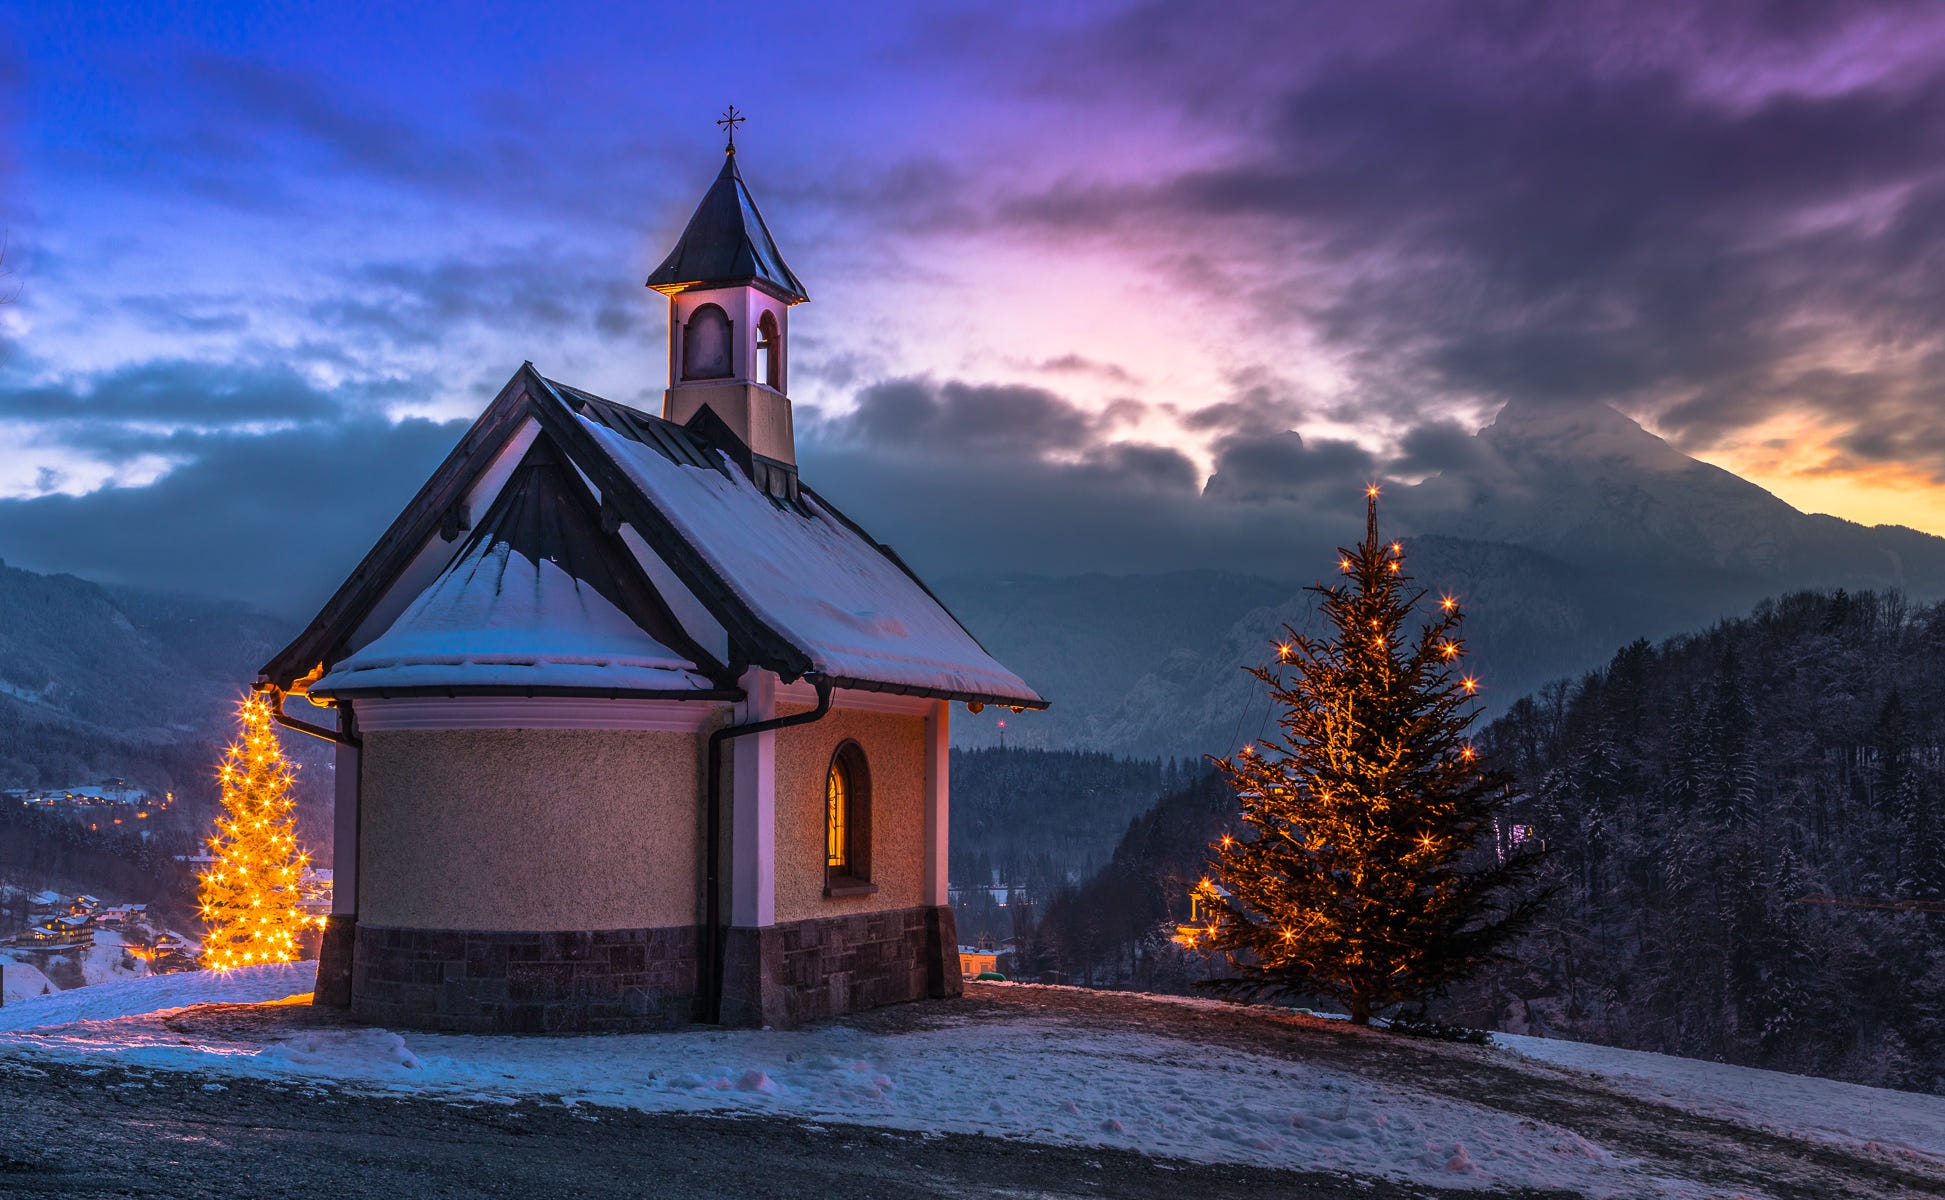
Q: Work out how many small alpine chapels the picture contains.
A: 1